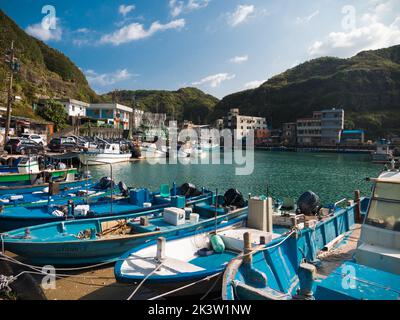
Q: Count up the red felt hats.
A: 0